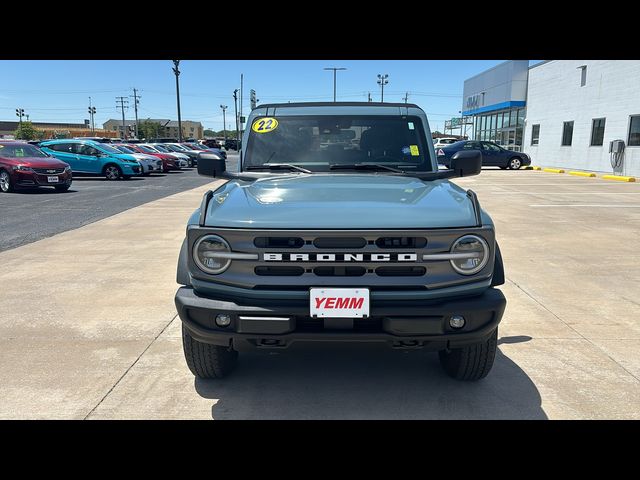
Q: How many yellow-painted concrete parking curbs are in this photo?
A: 4